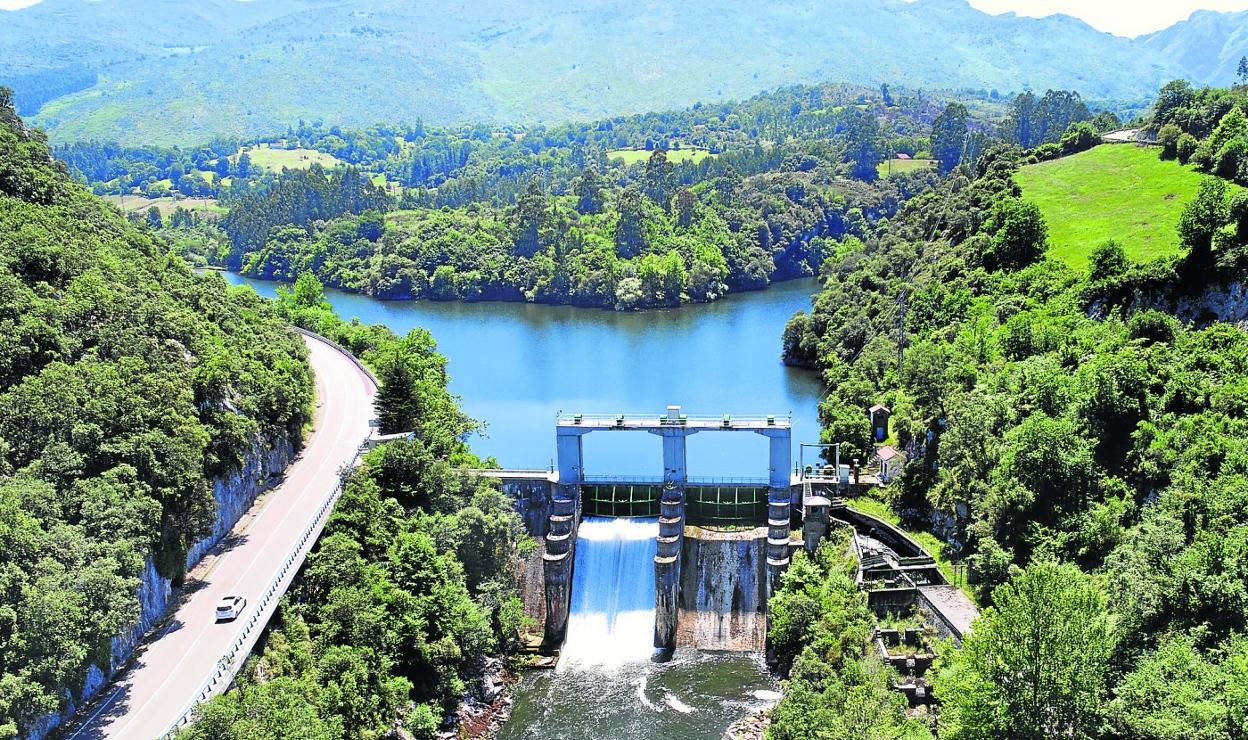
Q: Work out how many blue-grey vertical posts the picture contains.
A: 3